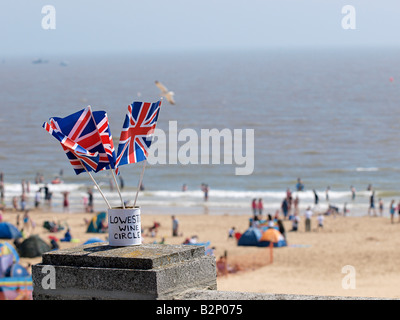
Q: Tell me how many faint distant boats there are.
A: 2